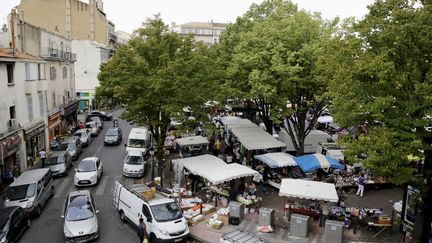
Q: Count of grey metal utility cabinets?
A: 4